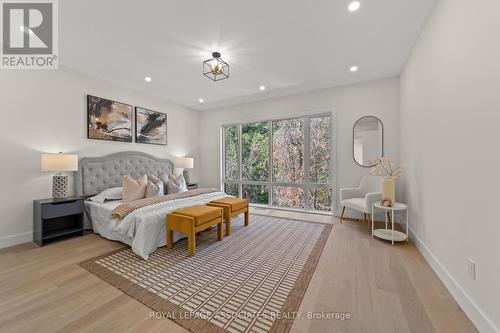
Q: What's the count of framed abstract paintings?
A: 2